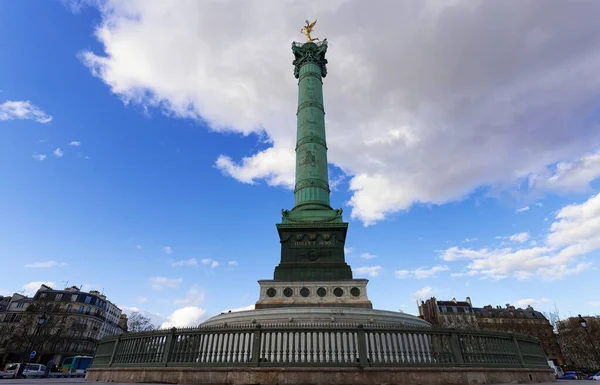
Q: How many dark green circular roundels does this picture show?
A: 6